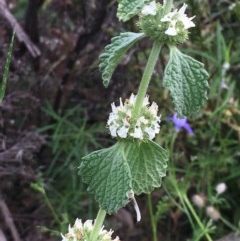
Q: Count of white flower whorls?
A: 3